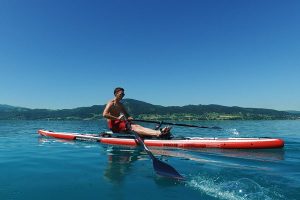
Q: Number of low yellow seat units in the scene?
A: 0